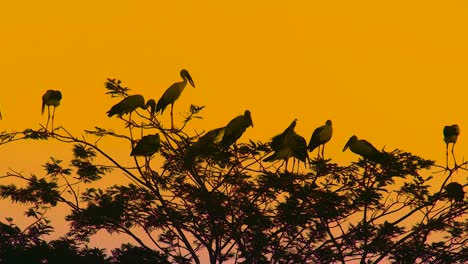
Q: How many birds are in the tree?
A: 12